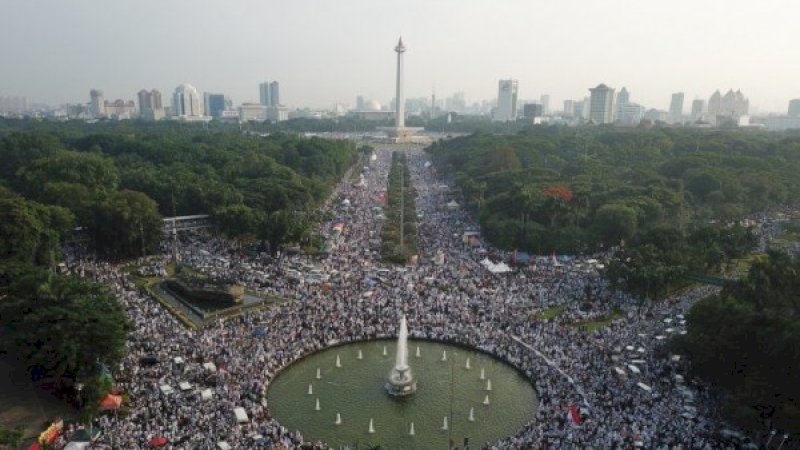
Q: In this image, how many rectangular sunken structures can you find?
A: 1